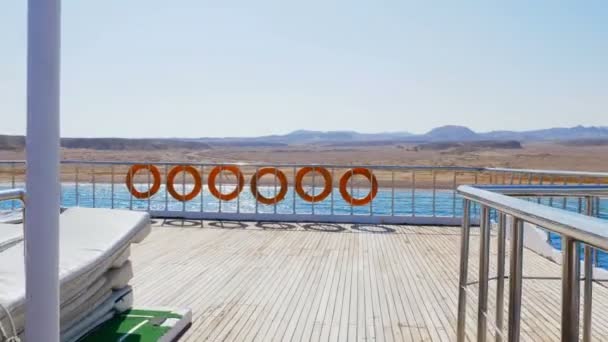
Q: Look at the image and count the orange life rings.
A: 6